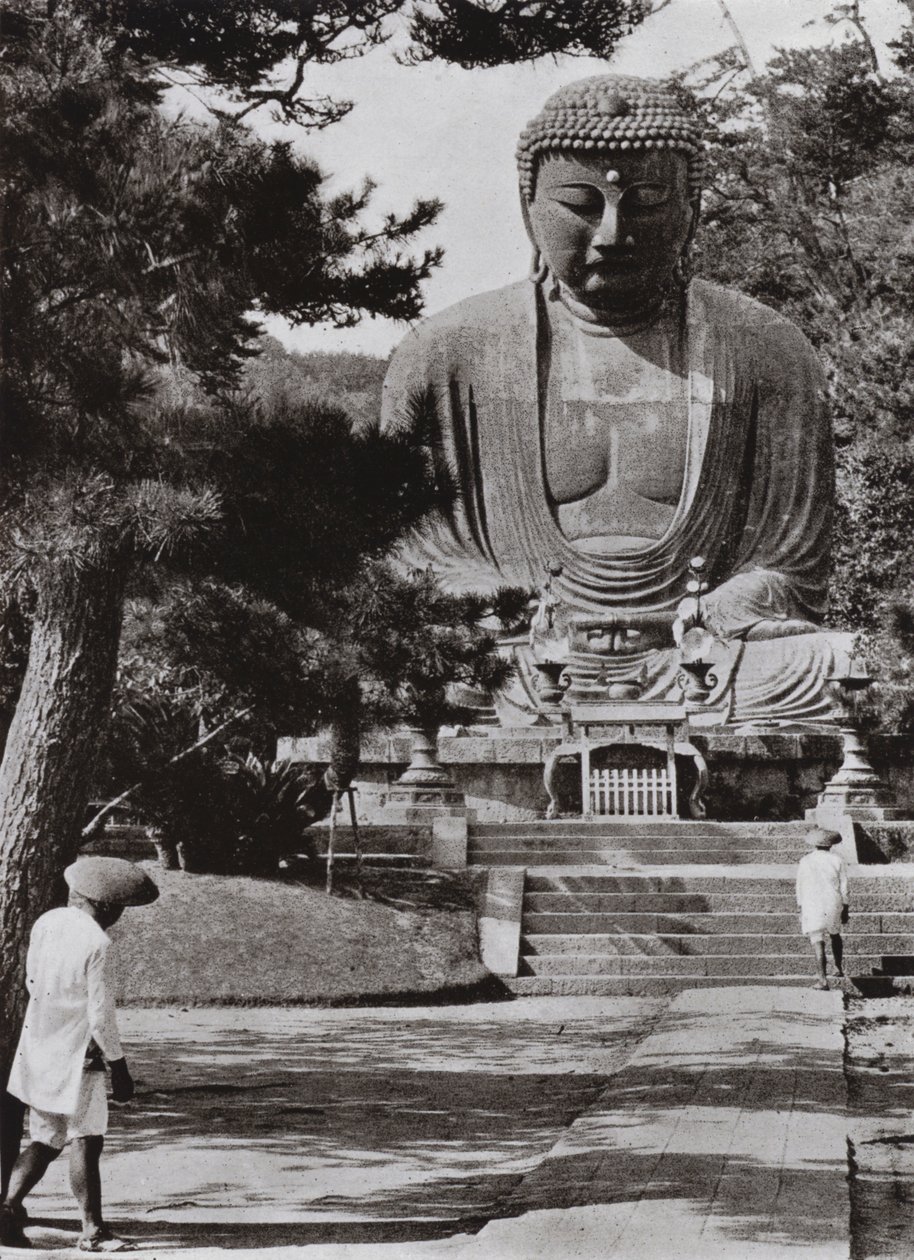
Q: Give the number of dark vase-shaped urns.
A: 2